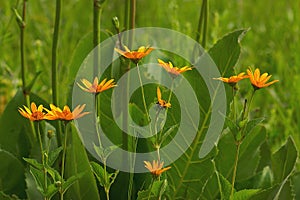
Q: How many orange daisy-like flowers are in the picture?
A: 9